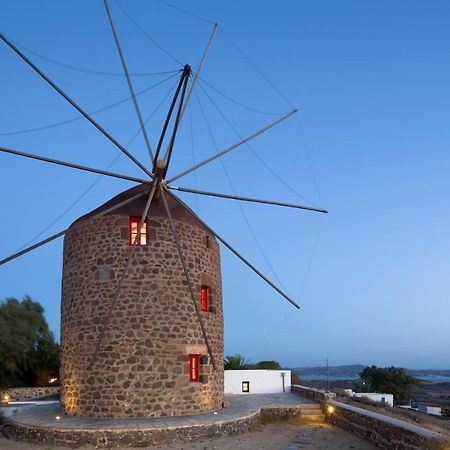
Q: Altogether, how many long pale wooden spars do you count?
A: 10